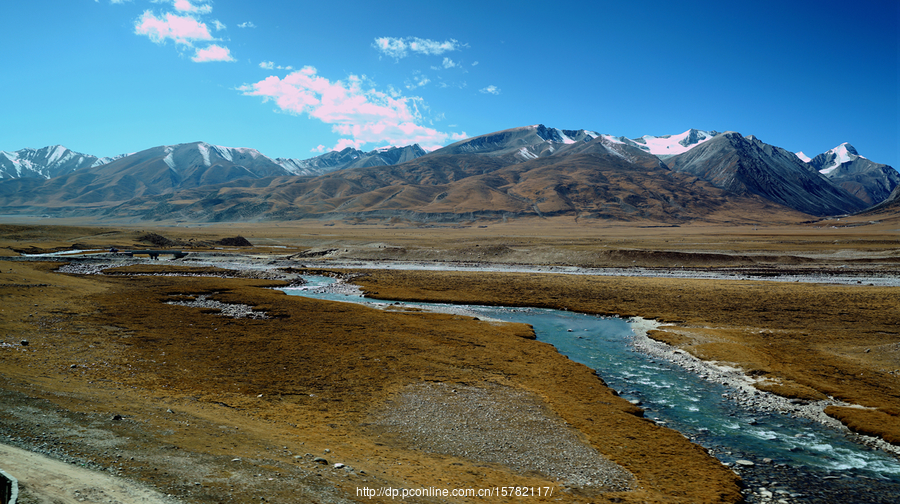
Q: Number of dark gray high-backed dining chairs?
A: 0